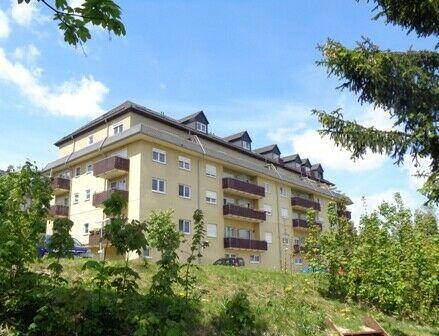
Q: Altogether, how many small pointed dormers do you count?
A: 6